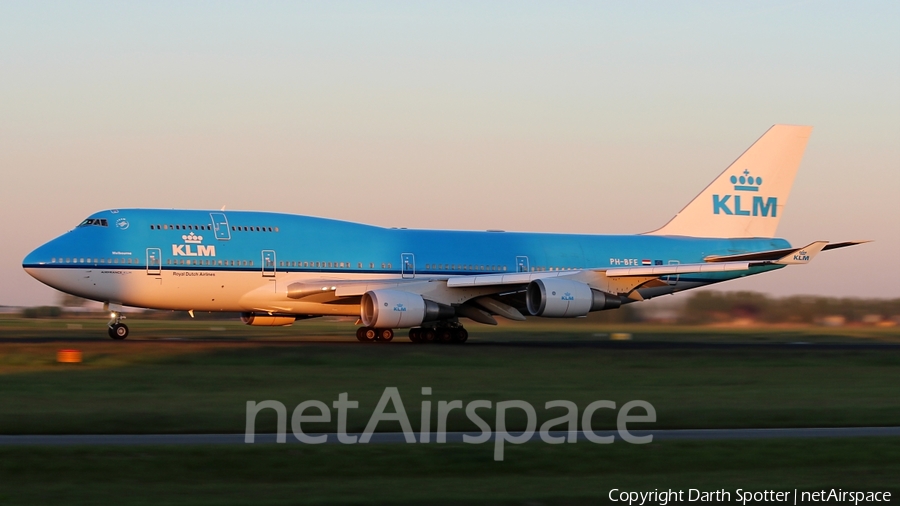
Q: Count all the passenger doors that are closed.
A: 6